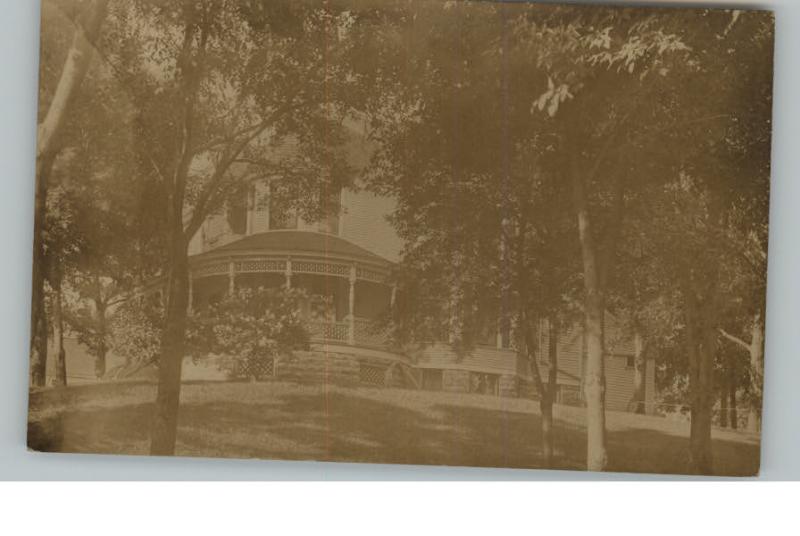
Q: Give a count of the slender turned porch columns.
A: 5